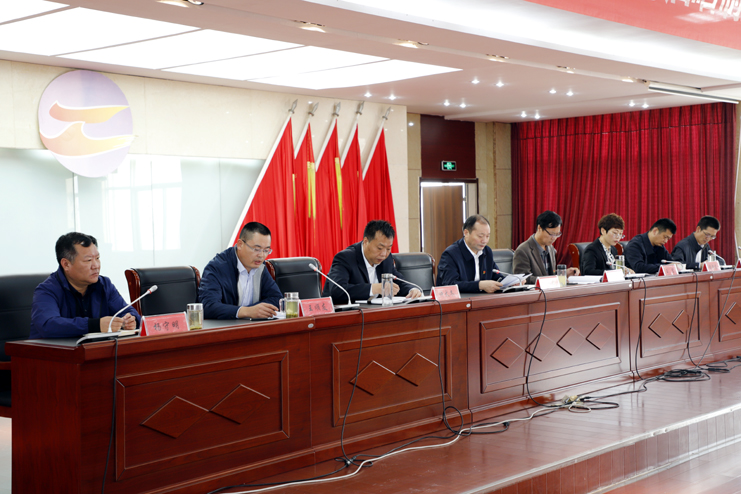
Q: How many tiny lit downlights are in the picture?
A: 12